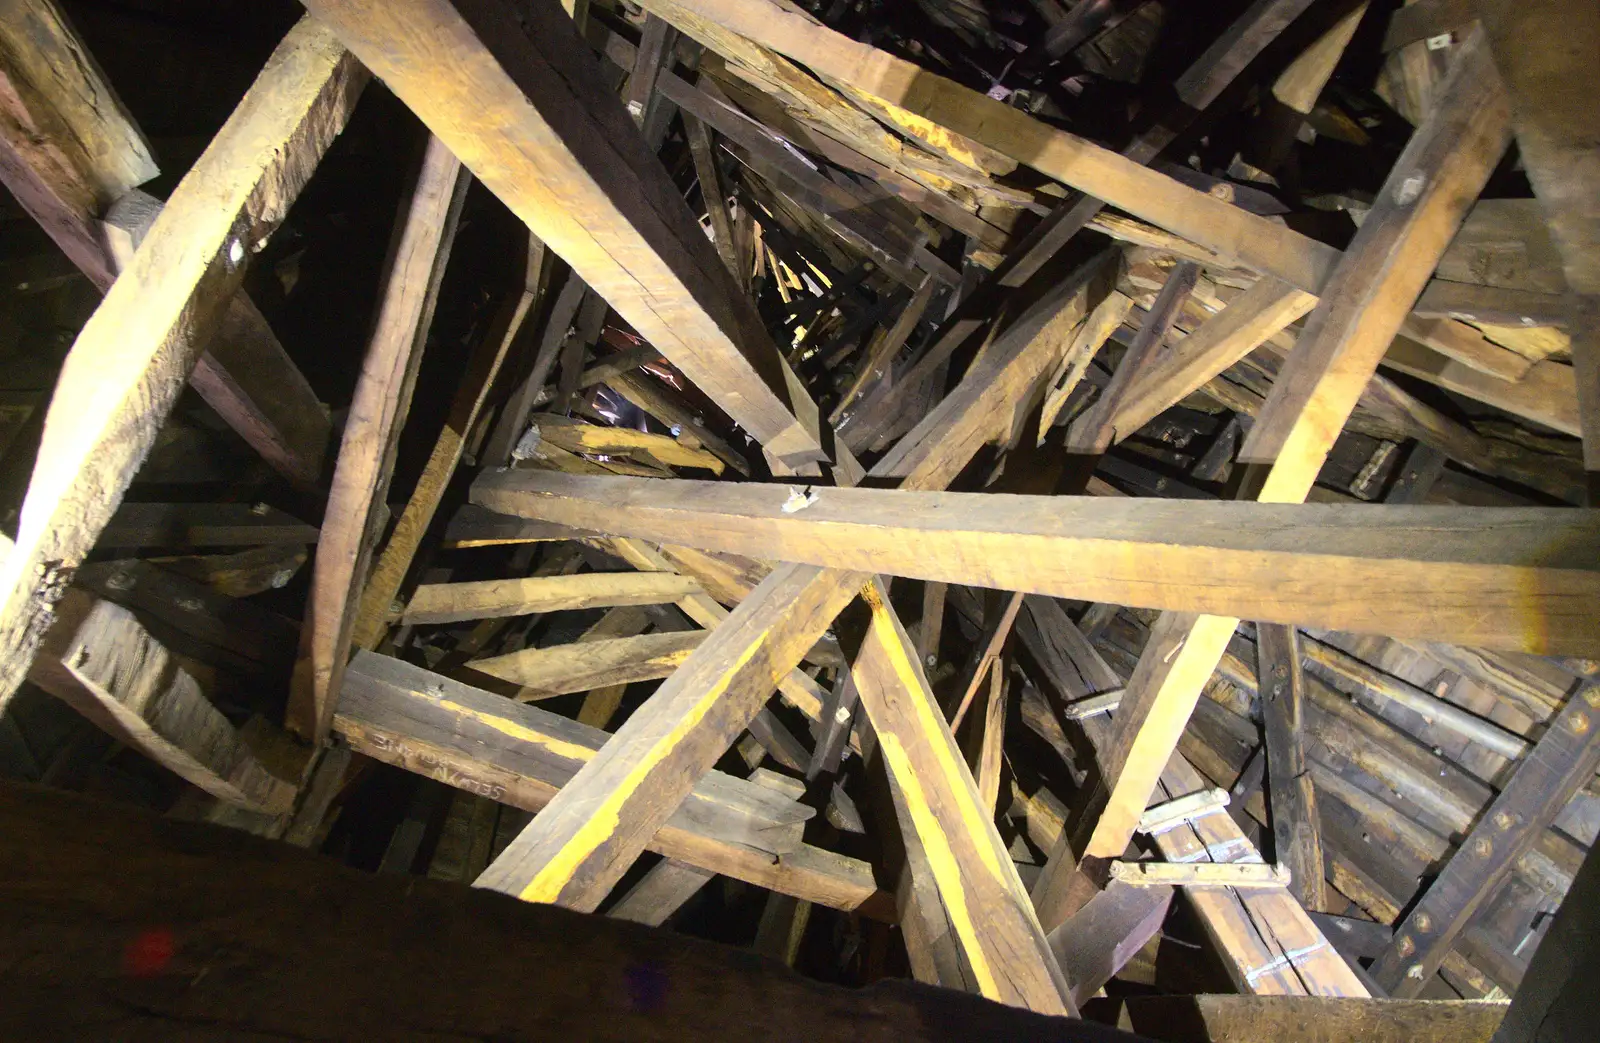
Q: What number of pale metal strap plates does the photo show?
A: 3